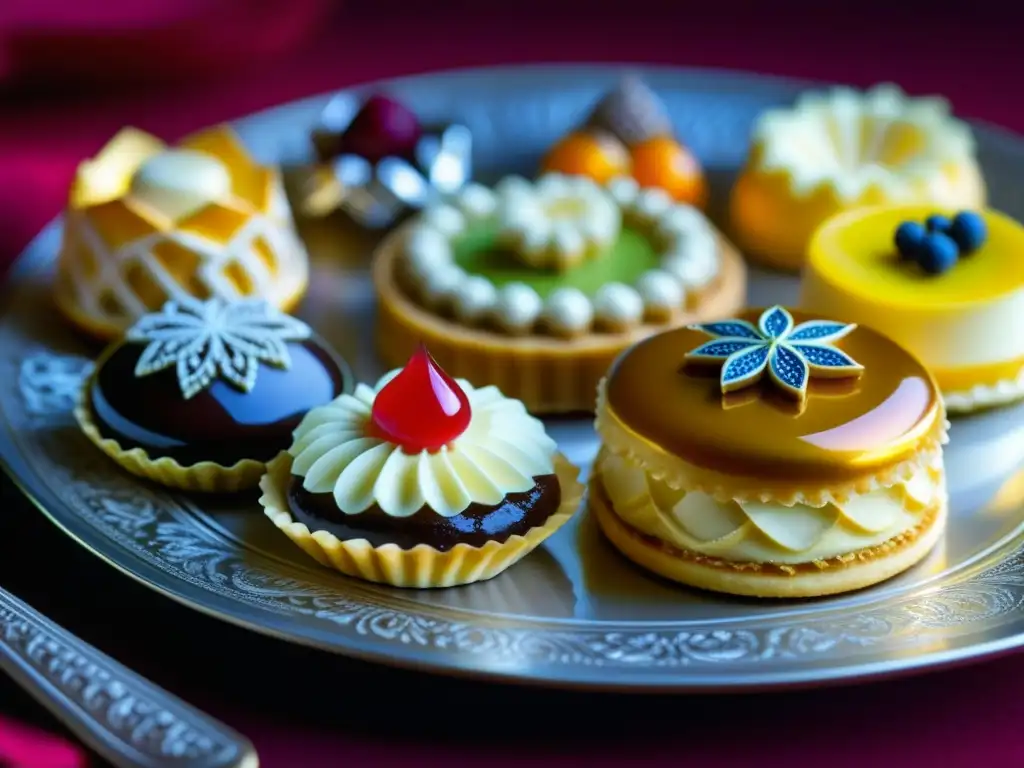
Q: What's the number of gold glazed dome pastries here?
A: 1